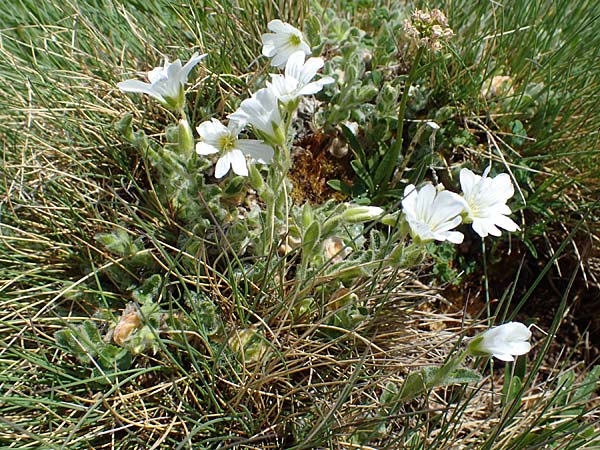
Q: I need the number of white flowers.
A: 8